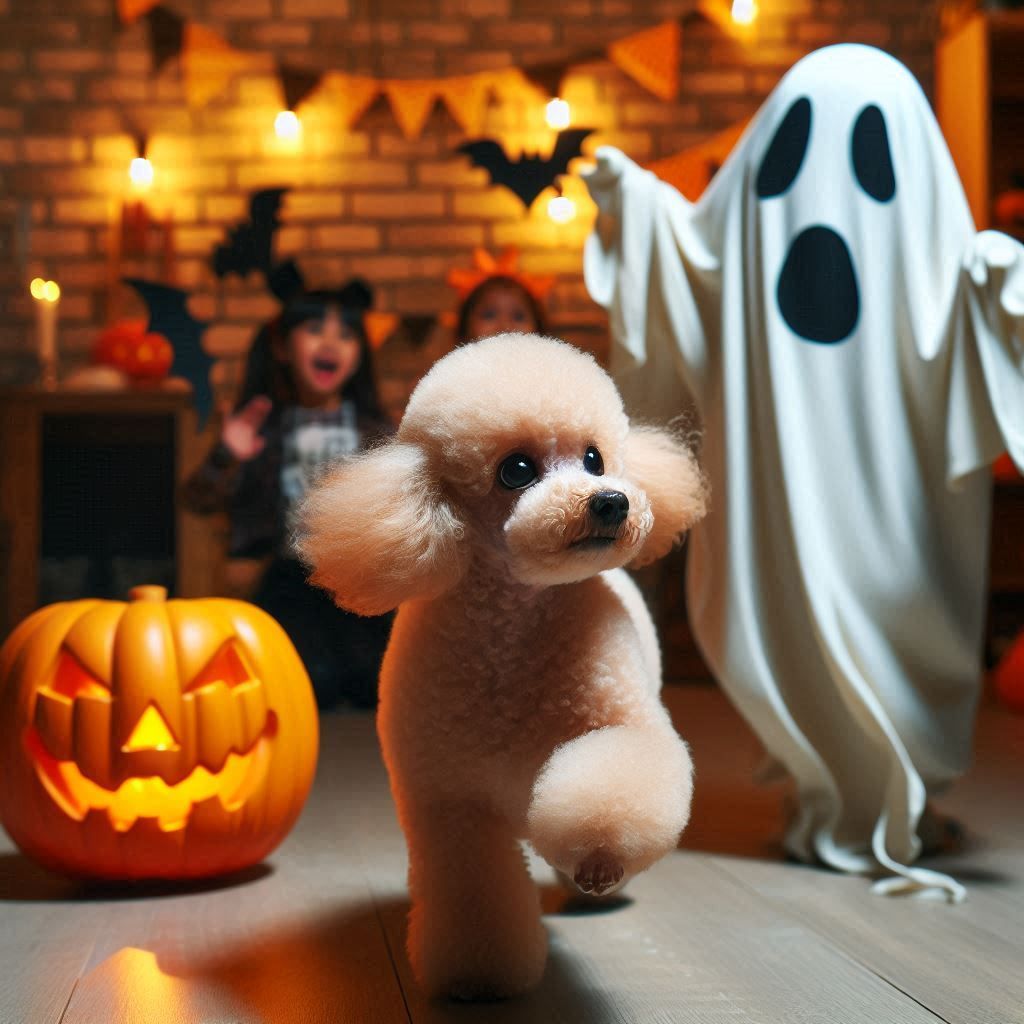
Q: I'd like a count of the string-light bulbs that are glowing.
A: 5